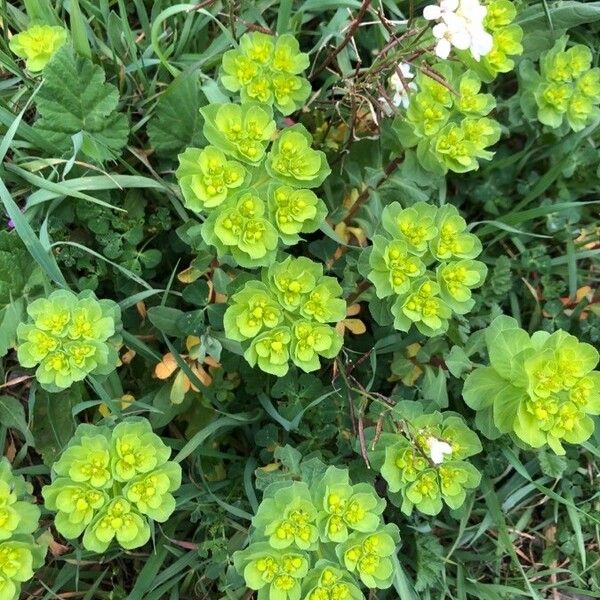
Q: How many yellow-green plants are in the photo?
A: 14